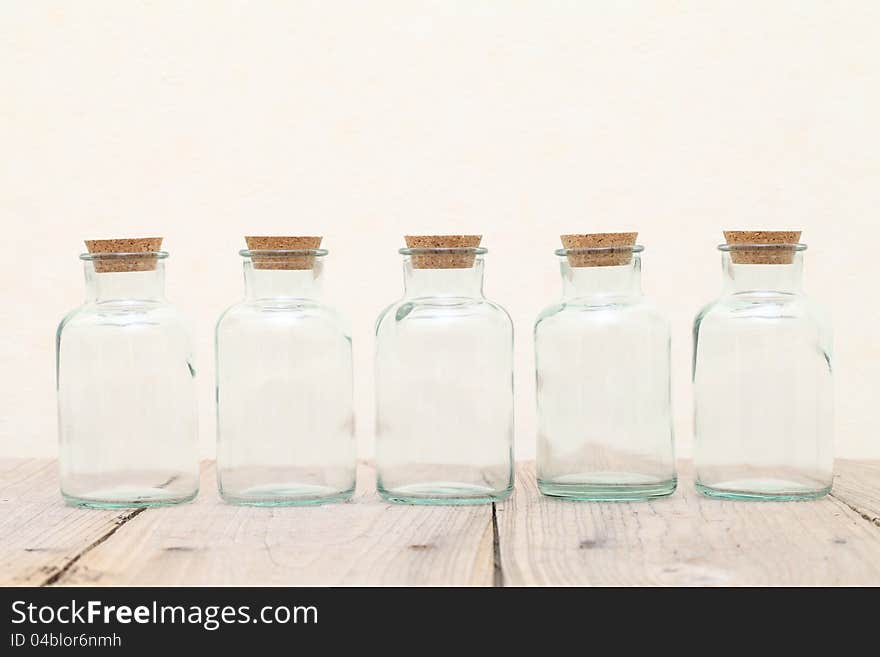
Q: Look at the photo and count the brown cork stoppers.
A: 5